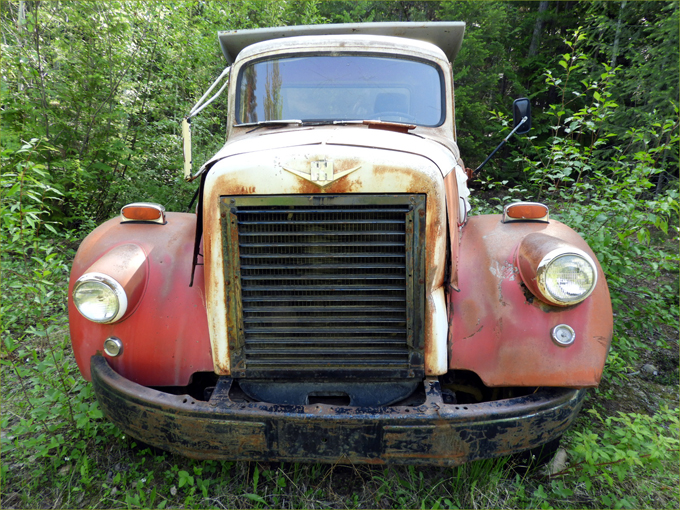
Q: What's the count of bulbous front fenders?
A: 2